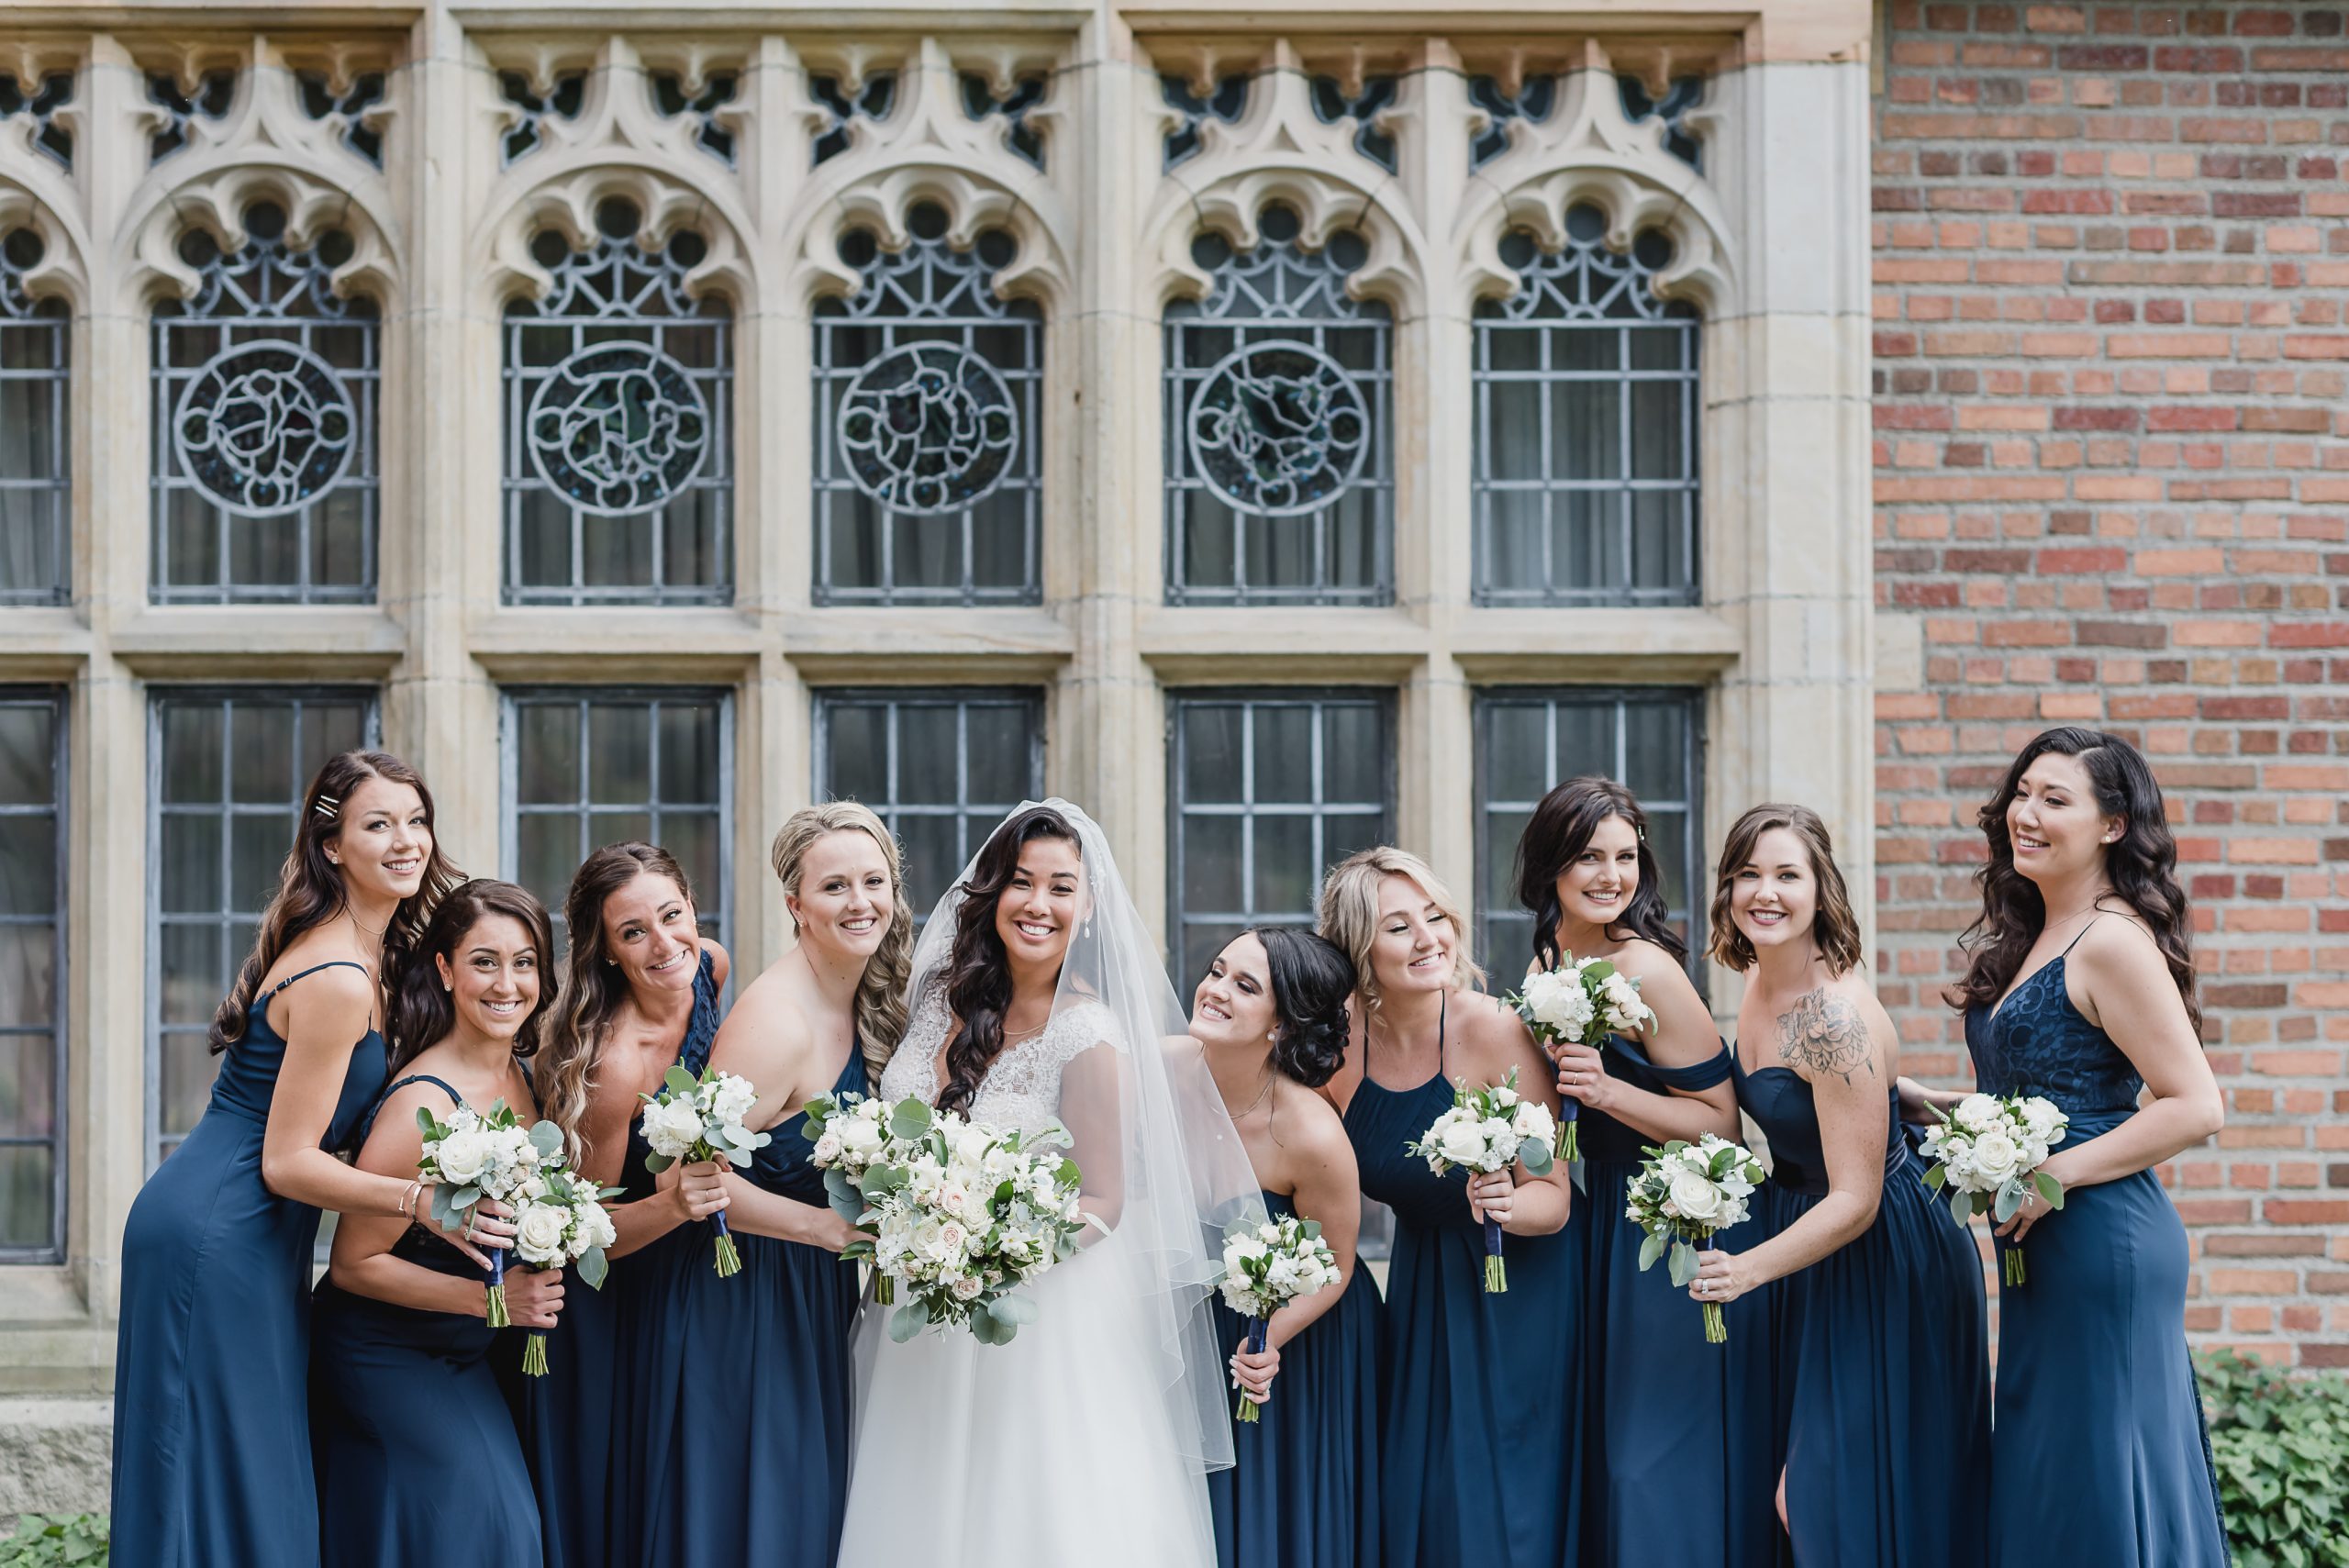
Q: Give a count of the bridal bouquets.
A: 10